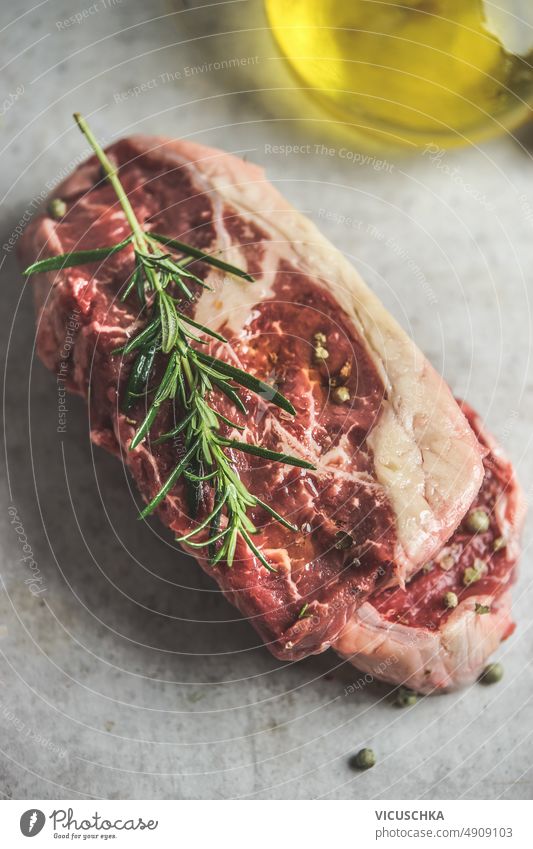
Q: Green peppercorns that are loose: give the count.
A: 3